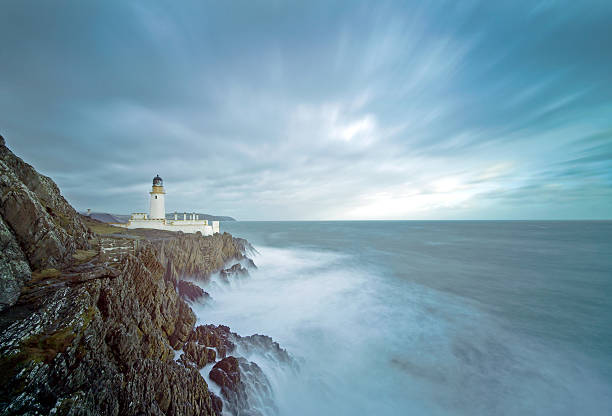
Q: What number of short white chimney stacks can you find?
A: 5